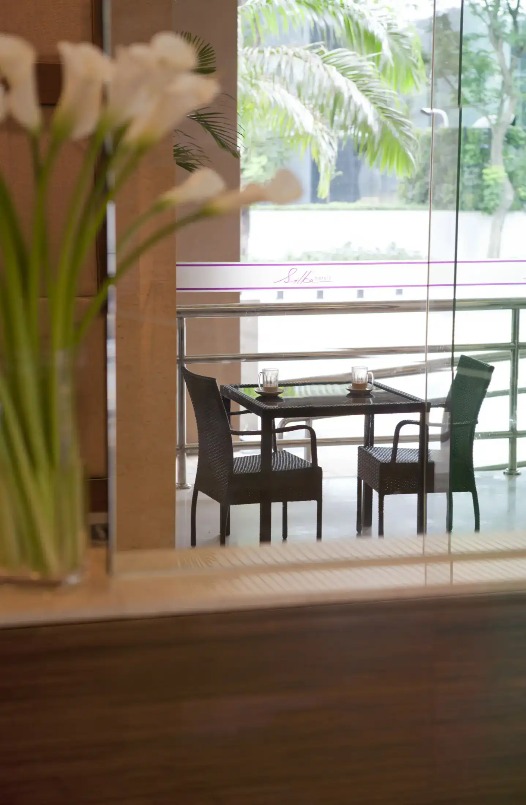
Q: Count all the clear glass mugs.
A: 2